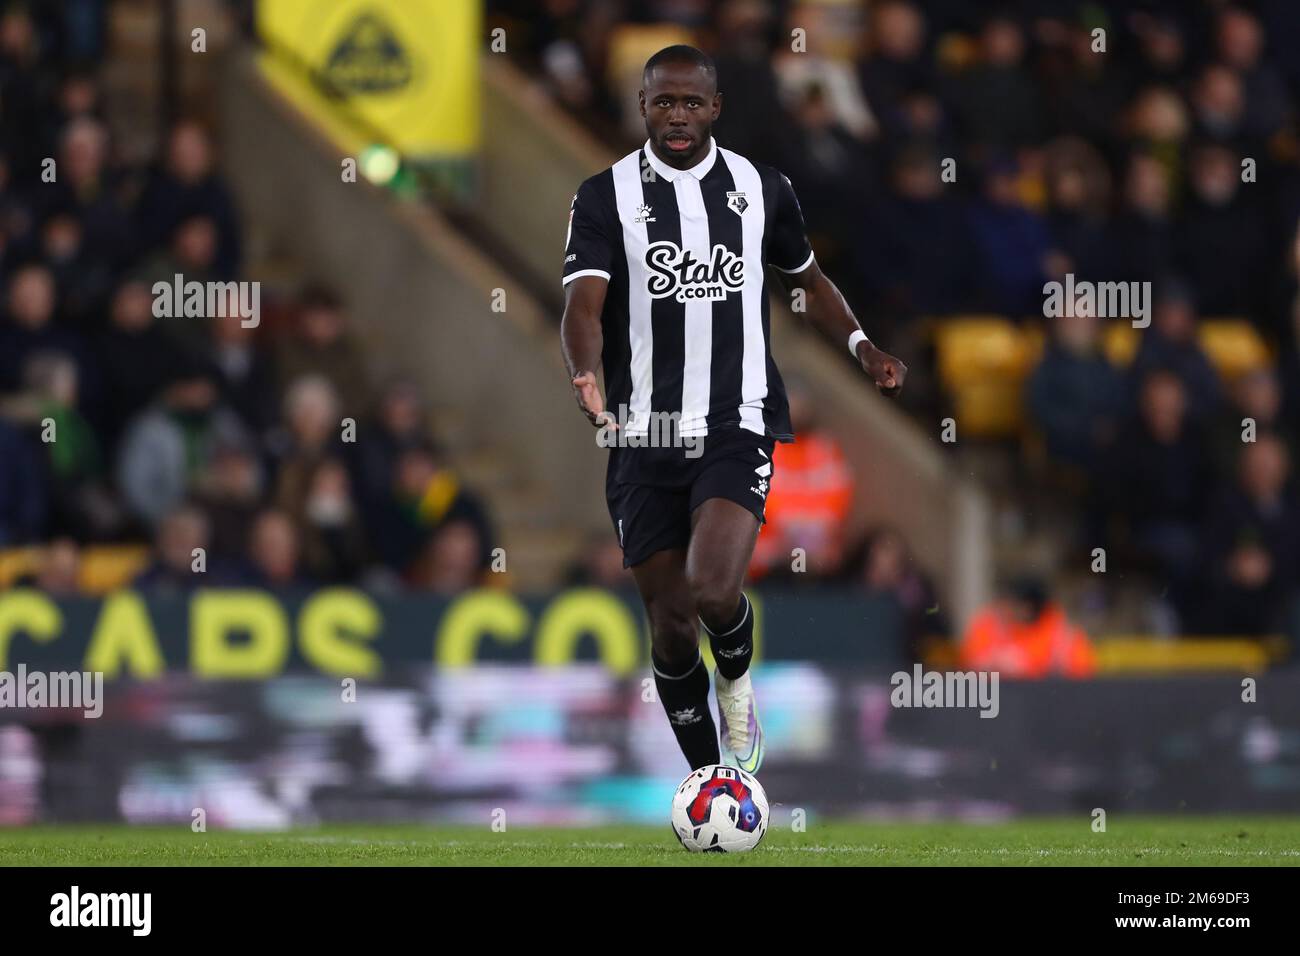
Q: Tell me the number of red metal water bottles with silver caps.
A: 0